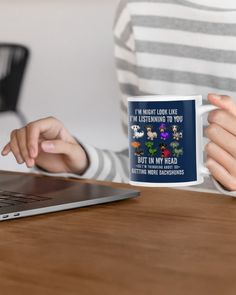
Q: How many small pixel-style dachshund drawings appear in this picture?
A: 8